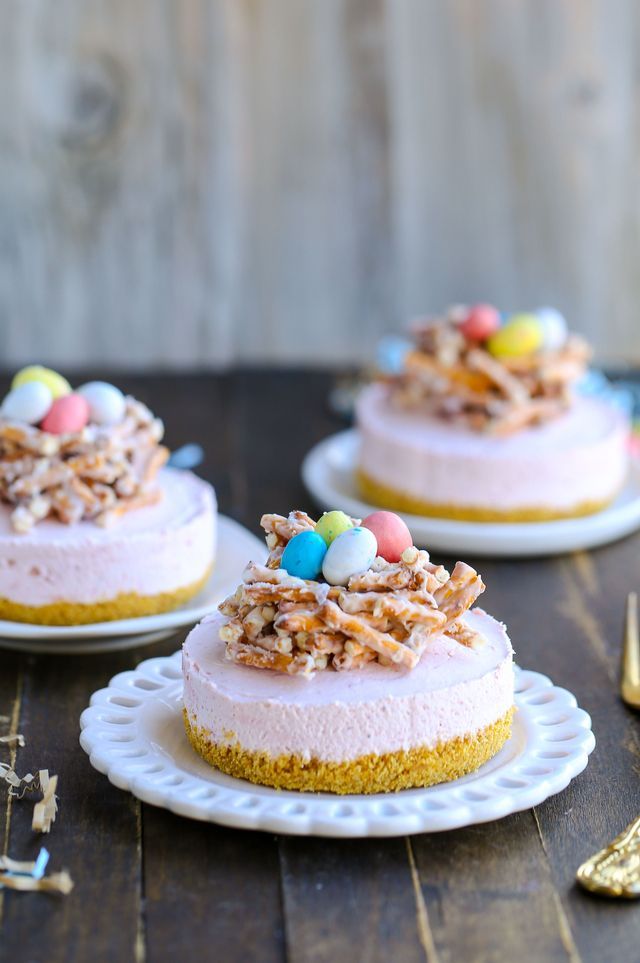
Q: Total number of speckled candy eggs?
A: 11